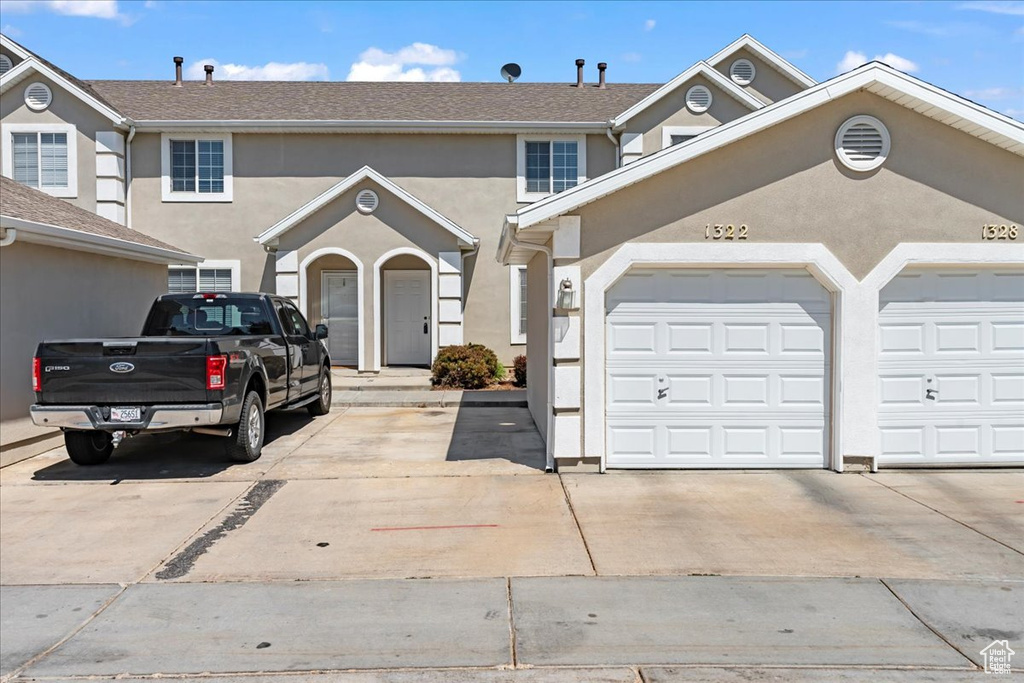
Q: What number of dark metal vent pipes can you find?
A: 4